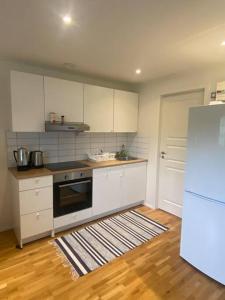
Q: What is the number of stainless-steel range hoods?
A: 1